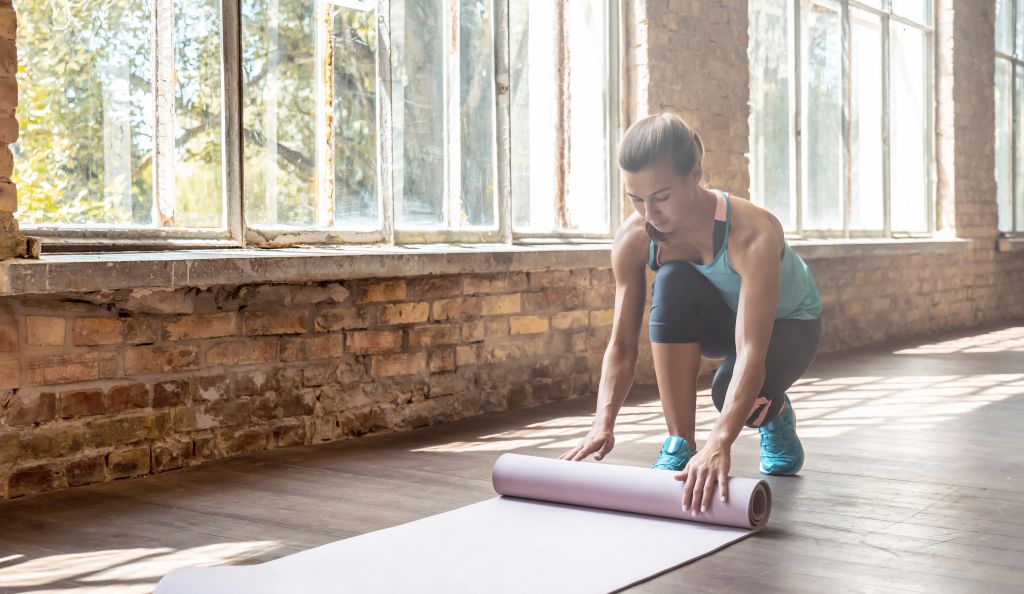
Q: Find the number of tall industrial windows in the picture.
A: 3